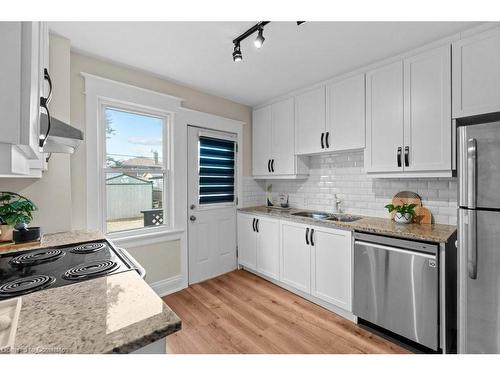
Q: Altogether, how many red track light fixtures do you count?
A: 0